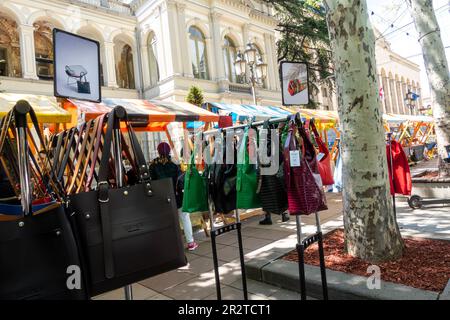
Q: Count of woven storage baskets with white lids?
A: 0